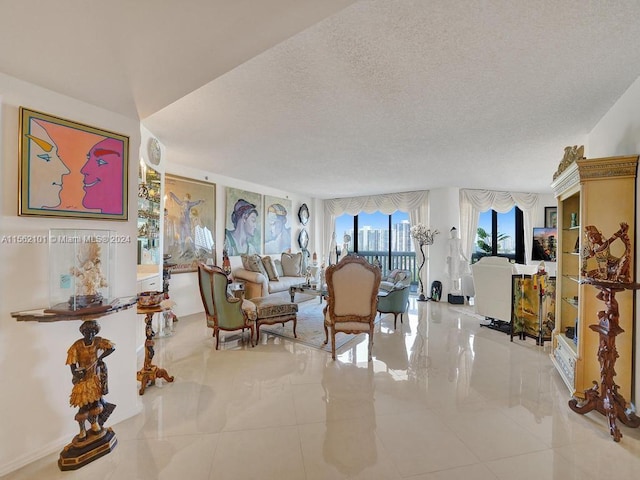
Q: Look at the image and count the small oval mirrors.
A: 2